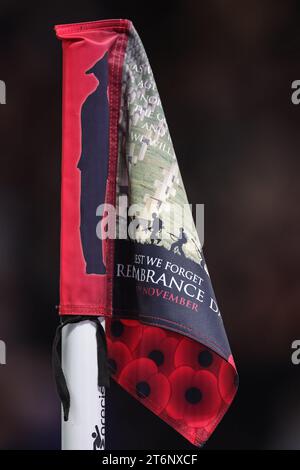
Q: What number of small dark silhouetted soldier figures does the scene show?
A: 2